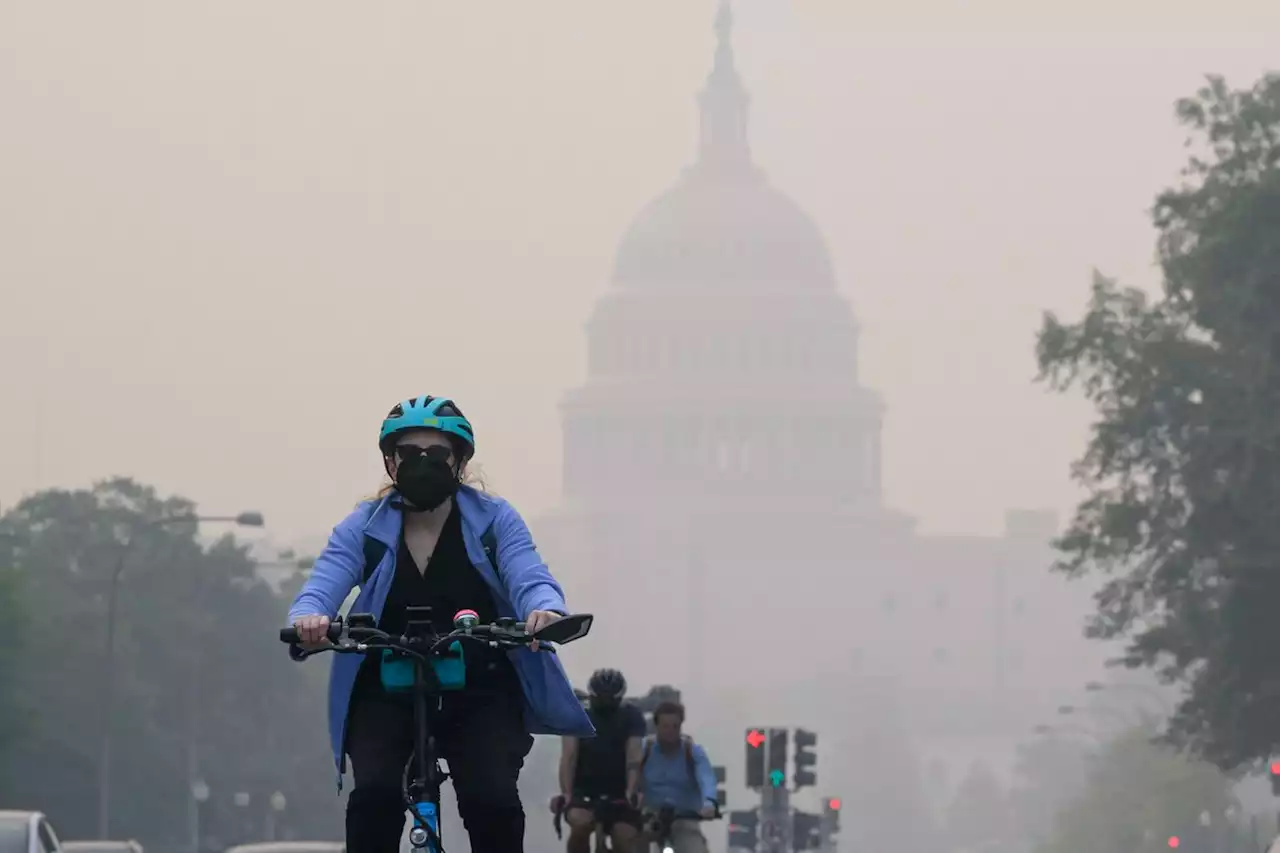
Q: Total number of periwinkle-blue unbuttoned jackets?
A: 1